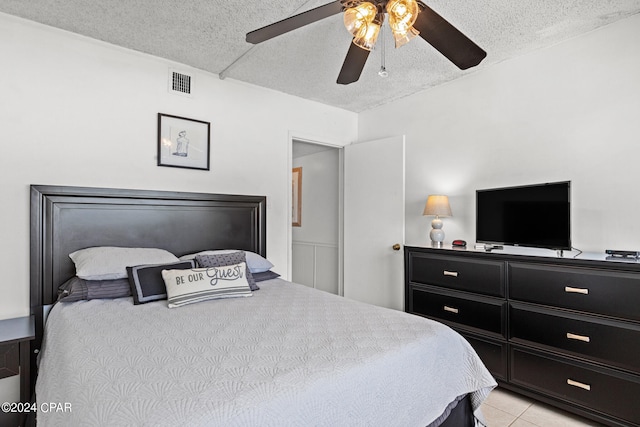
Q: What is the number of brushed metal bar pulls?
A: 5